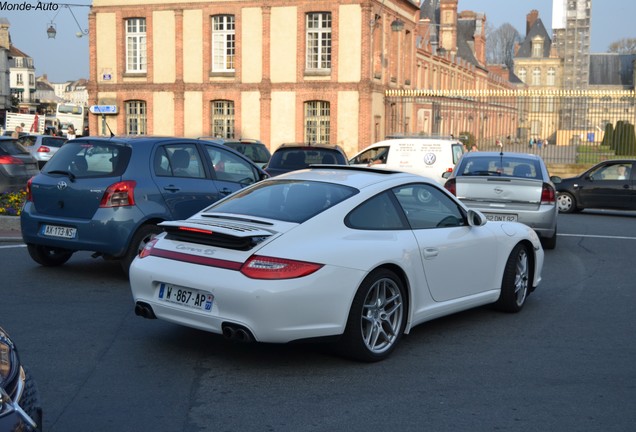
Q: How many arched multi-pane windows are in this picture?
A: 6